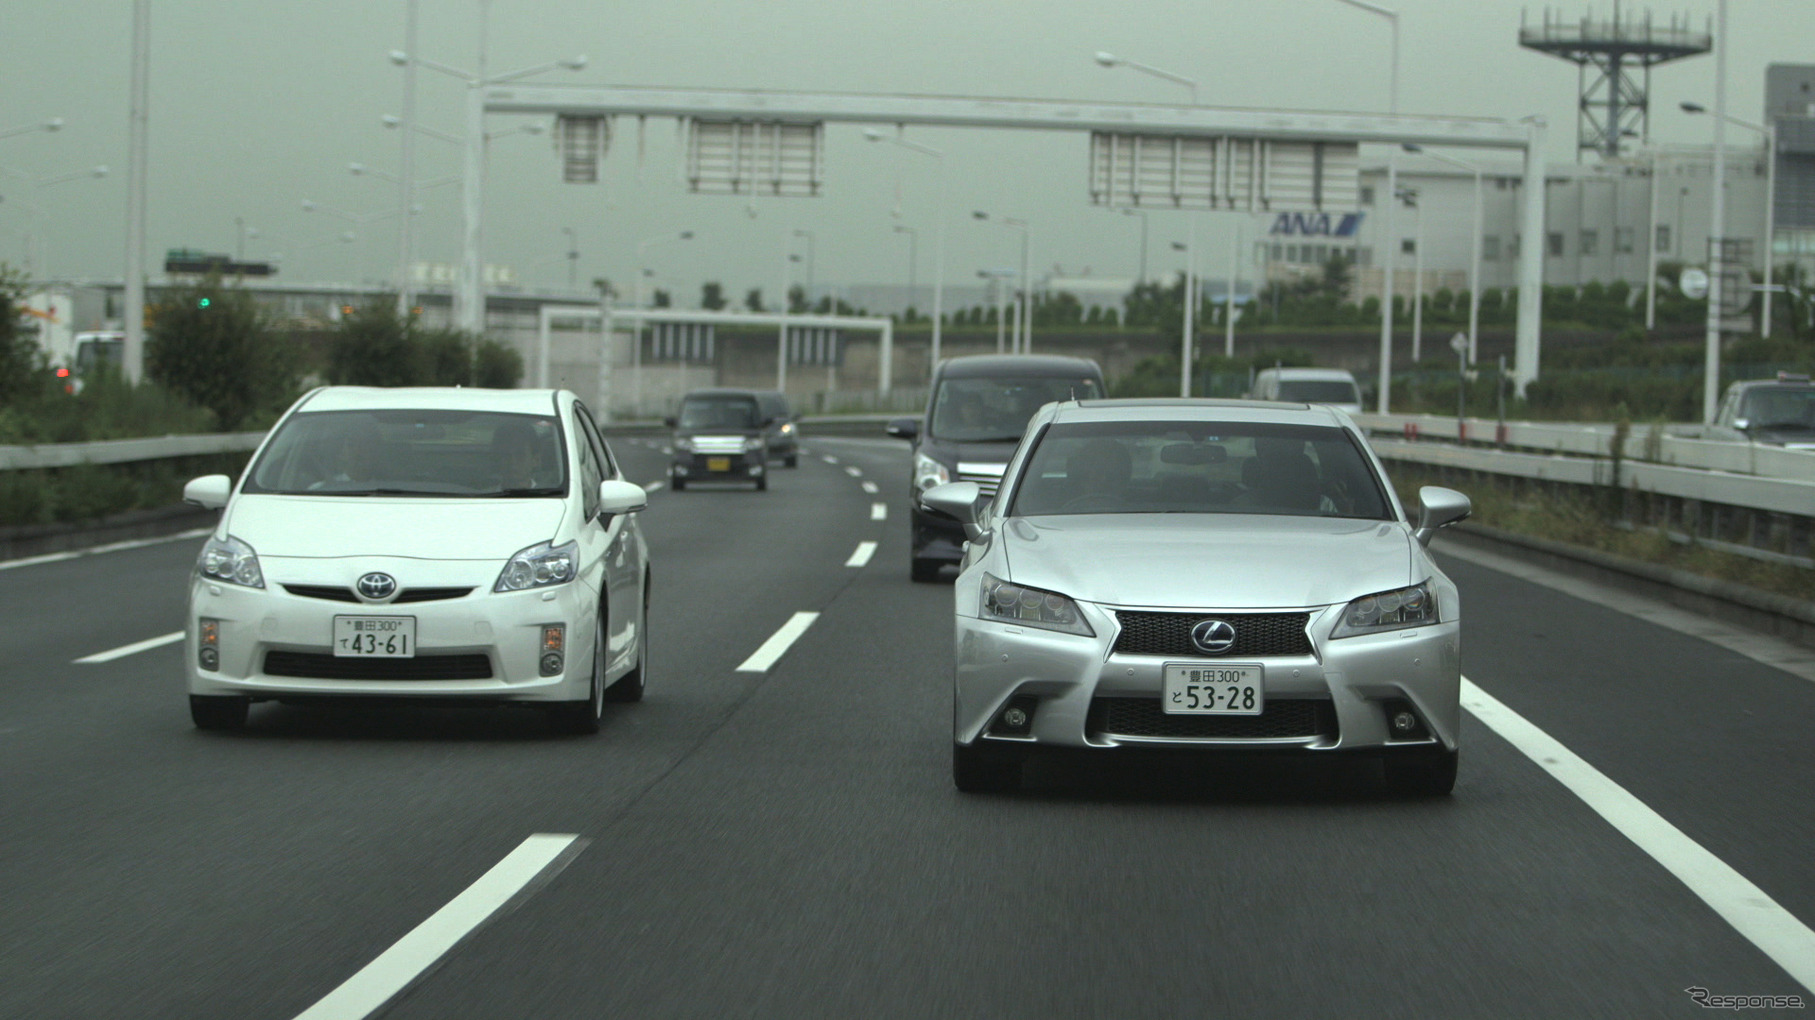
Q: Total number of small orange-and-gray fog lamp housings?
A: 2